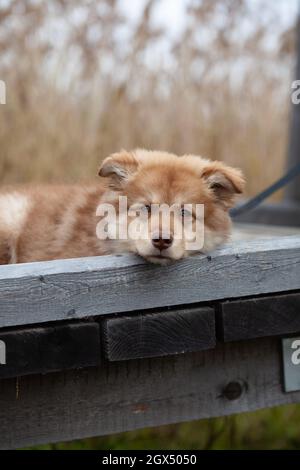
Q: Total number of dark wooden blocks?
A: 3